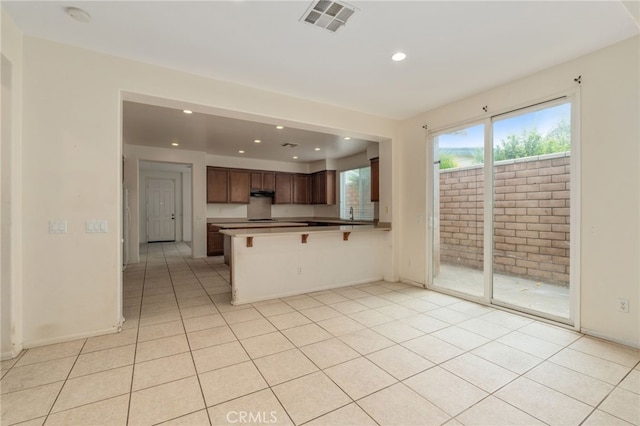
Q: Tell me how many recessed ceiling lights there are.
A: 9